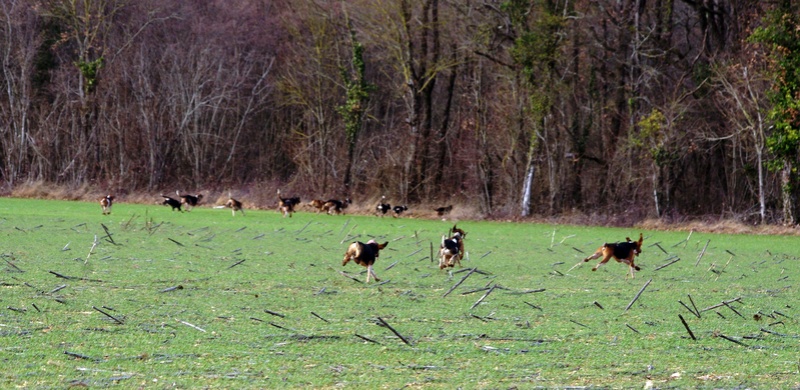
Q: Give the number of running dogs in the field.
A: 13